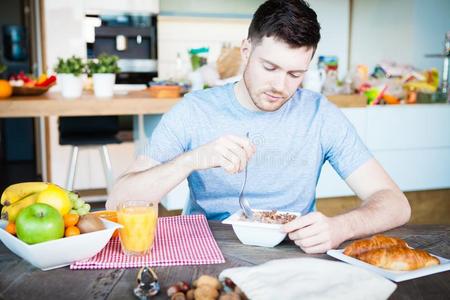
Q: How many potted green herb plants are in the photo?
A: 2